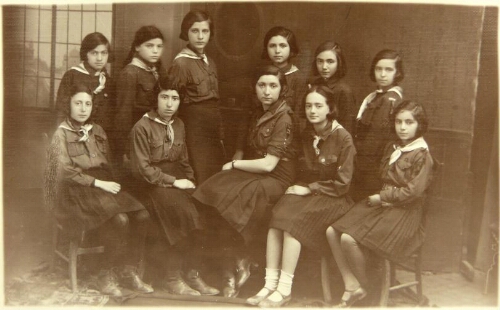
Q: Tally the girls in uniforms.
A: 11